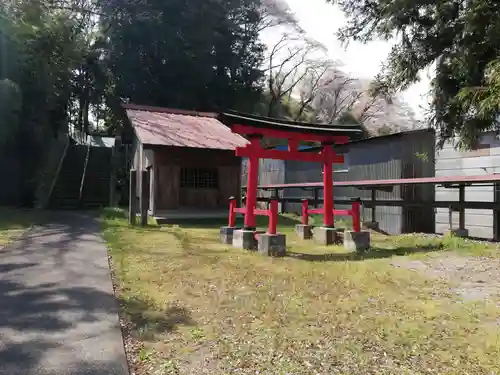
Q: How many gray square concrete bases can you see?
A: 6